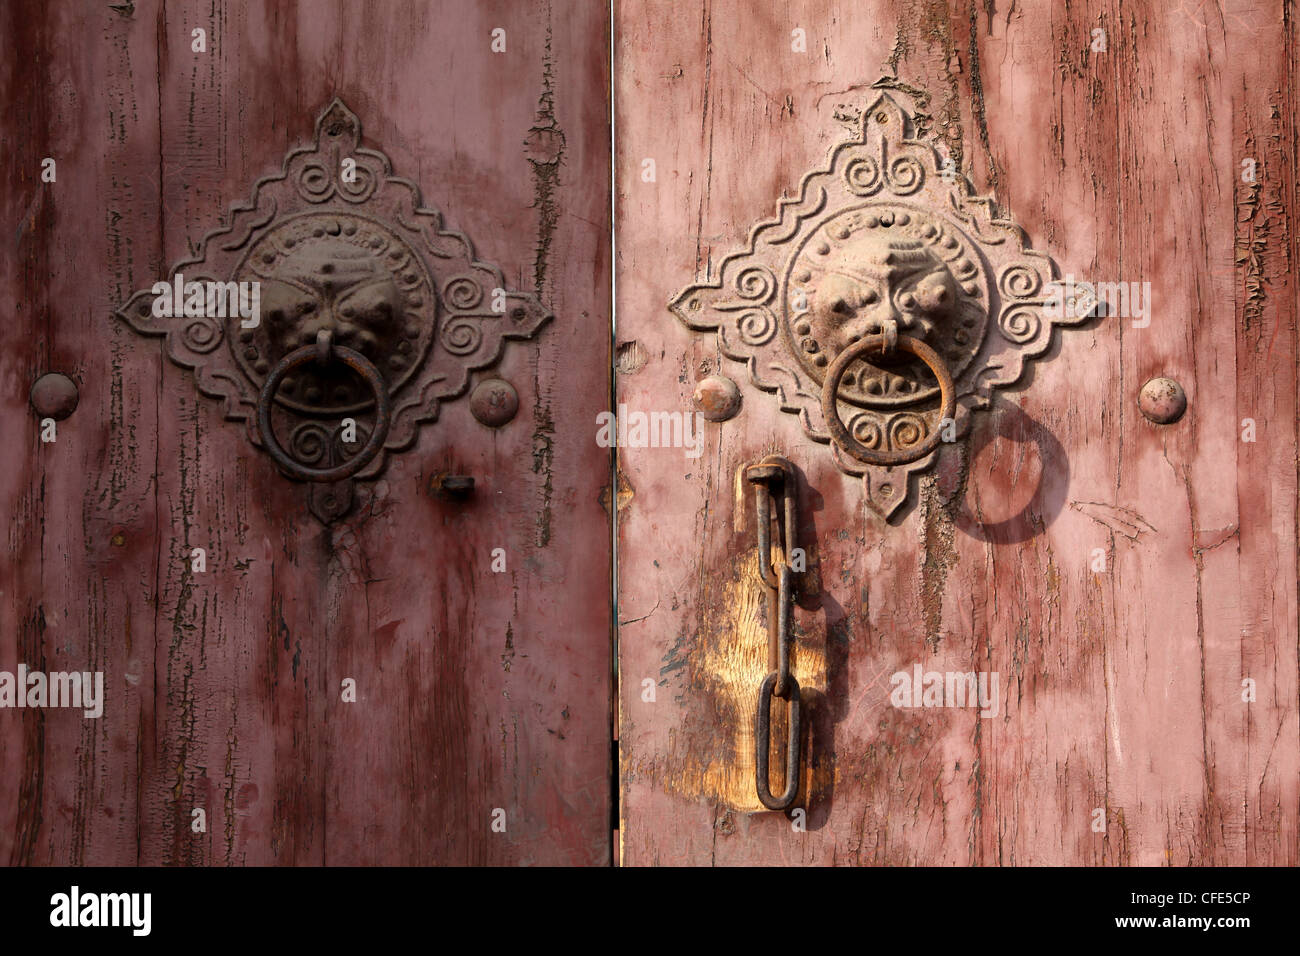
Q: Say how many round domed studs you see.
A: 4